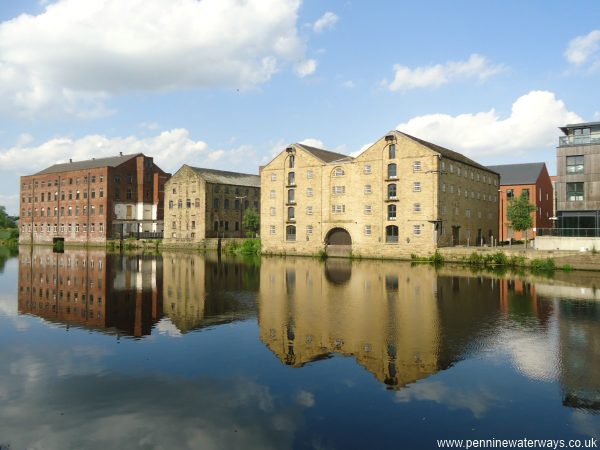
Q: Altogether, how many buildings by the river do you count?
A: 5